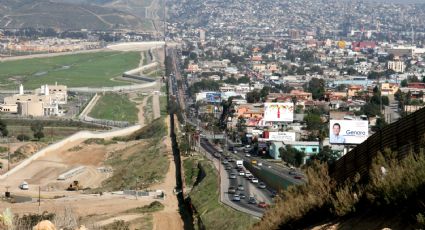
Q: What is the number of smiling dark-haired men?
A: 1